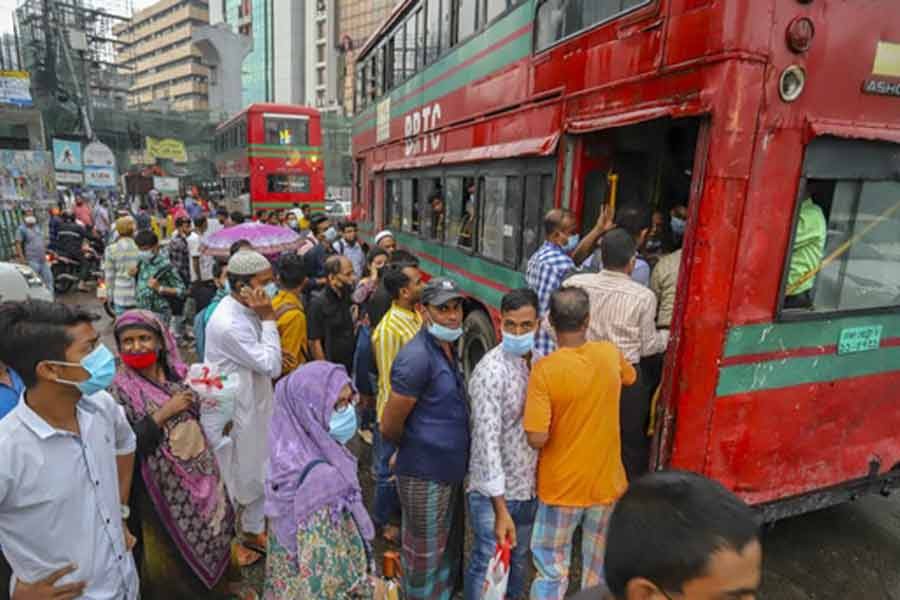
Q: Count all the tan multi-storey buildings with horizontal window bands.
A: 1